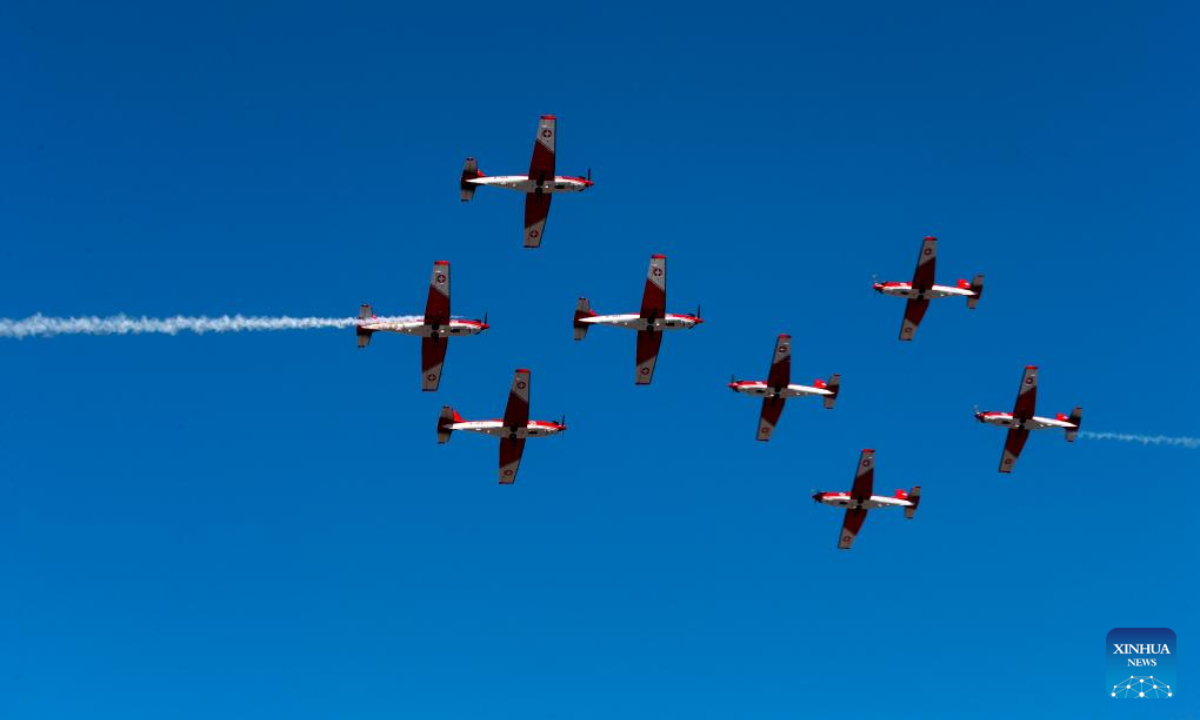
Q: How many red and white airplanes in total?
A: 8